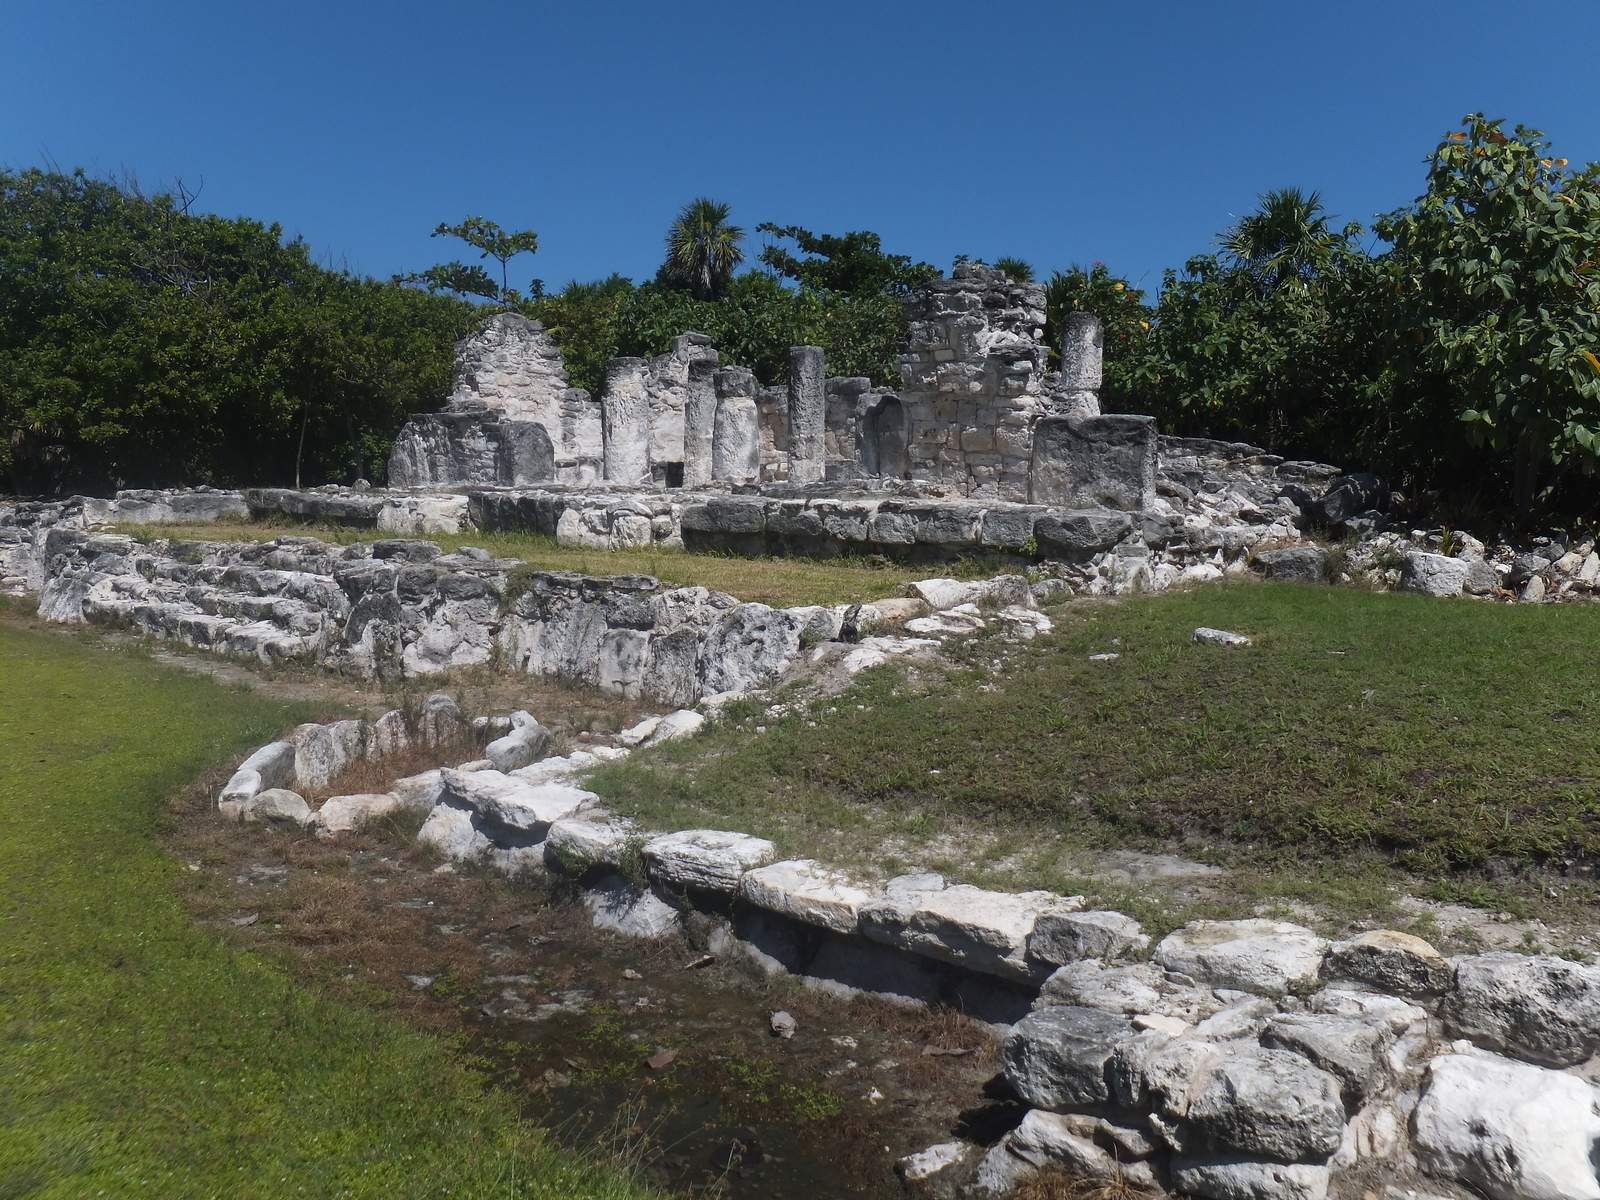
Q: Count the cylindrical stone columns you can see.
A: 5